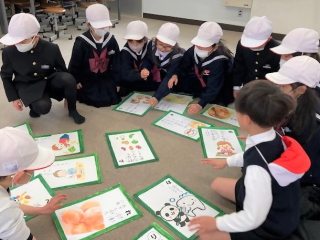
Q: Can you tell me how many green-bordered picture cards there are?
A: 13